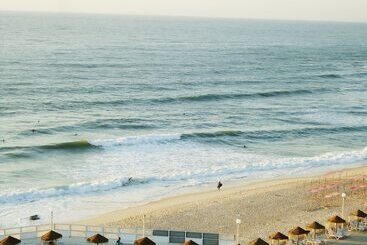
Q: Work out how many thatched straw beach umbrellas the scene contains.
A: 11